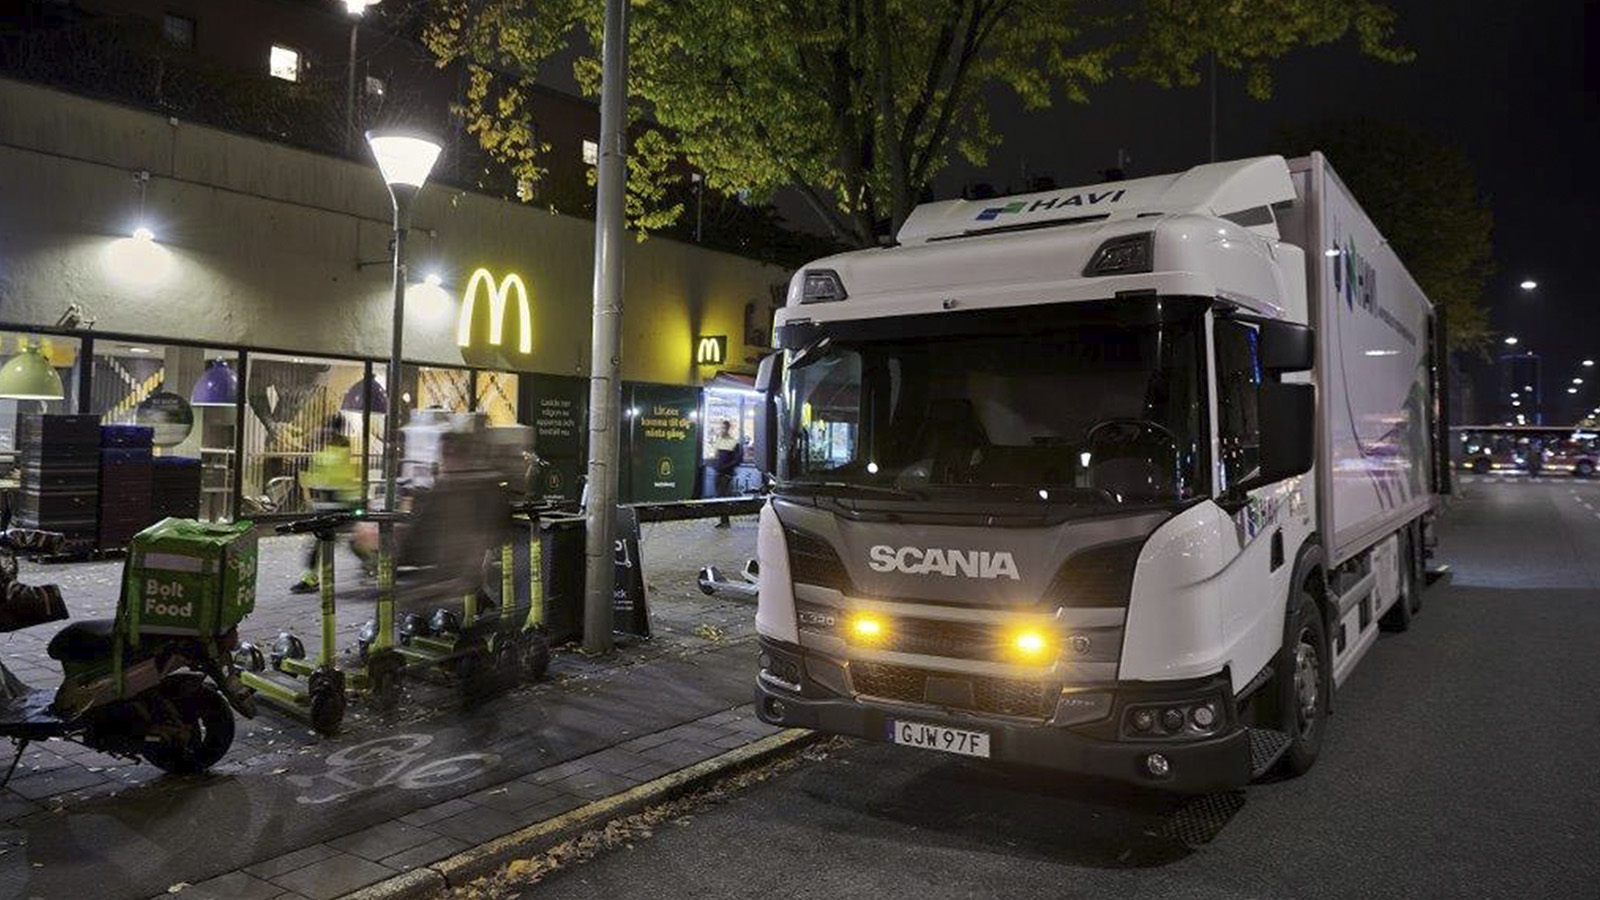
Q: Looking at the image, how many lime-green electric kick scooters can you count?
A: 5